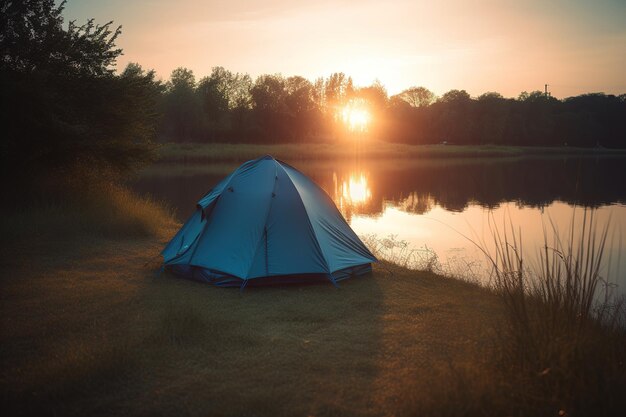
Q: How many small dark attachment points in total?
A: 3